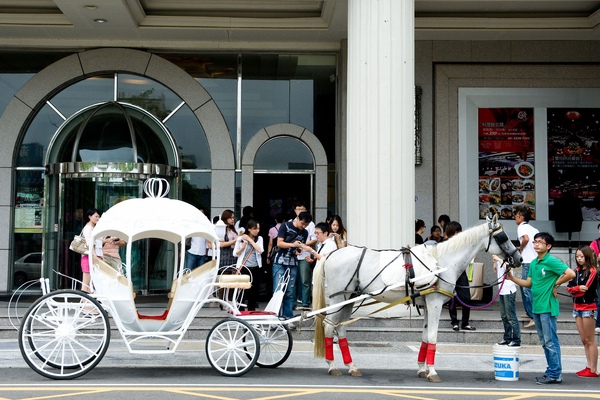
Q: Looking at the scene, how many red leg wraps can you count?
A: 4